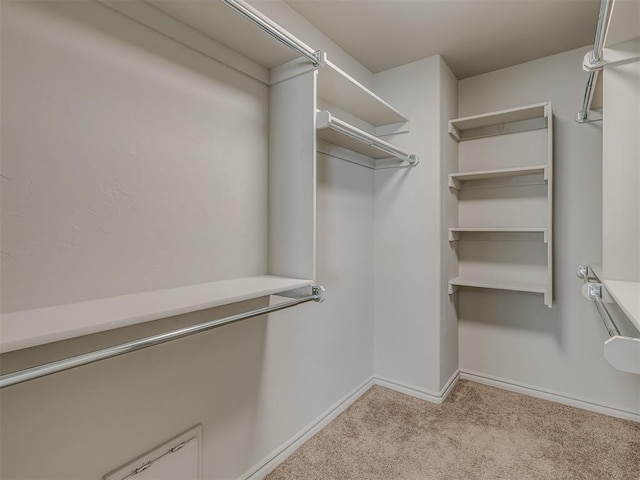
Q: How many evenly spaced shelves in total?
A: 4